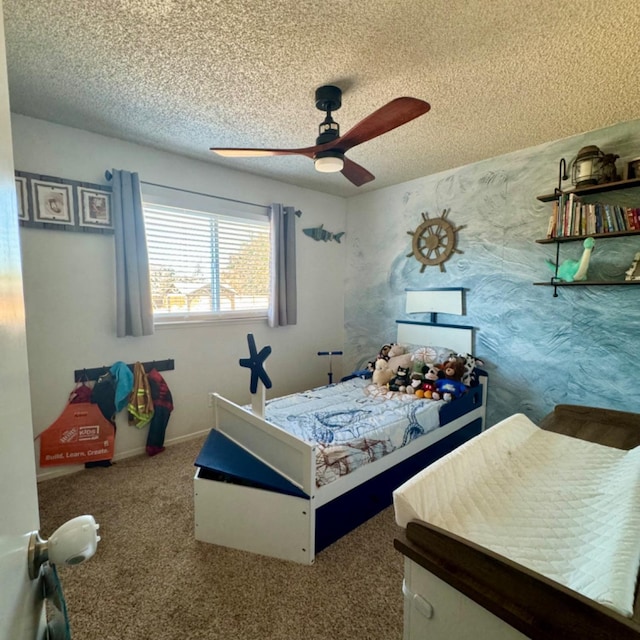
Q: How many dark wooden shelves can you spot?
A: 3